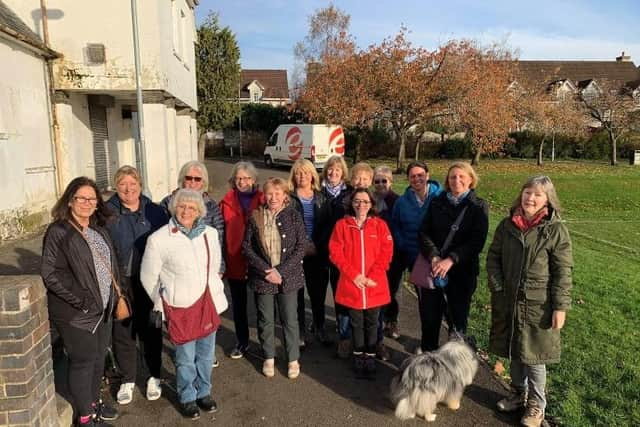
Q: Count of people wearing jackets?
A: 14